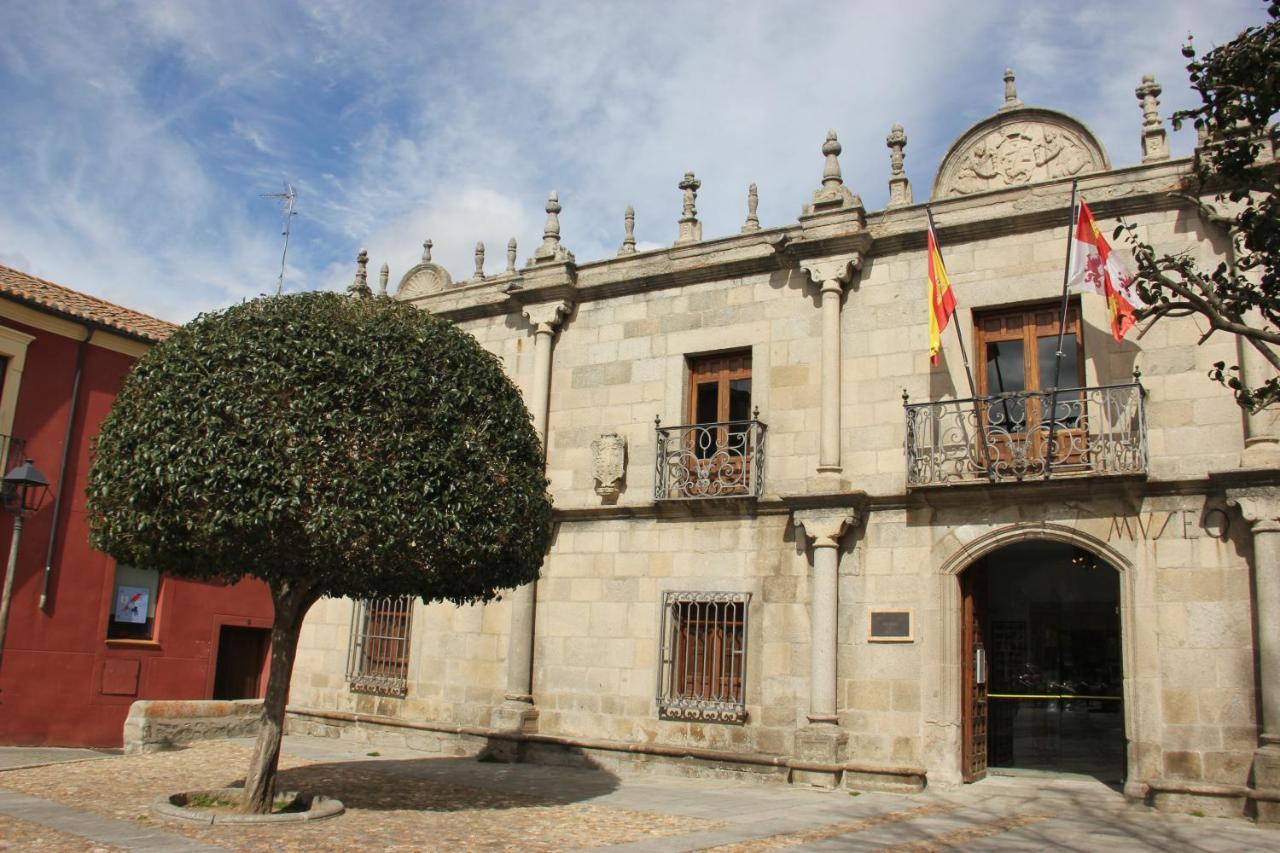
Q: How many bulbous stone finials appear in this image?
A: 13